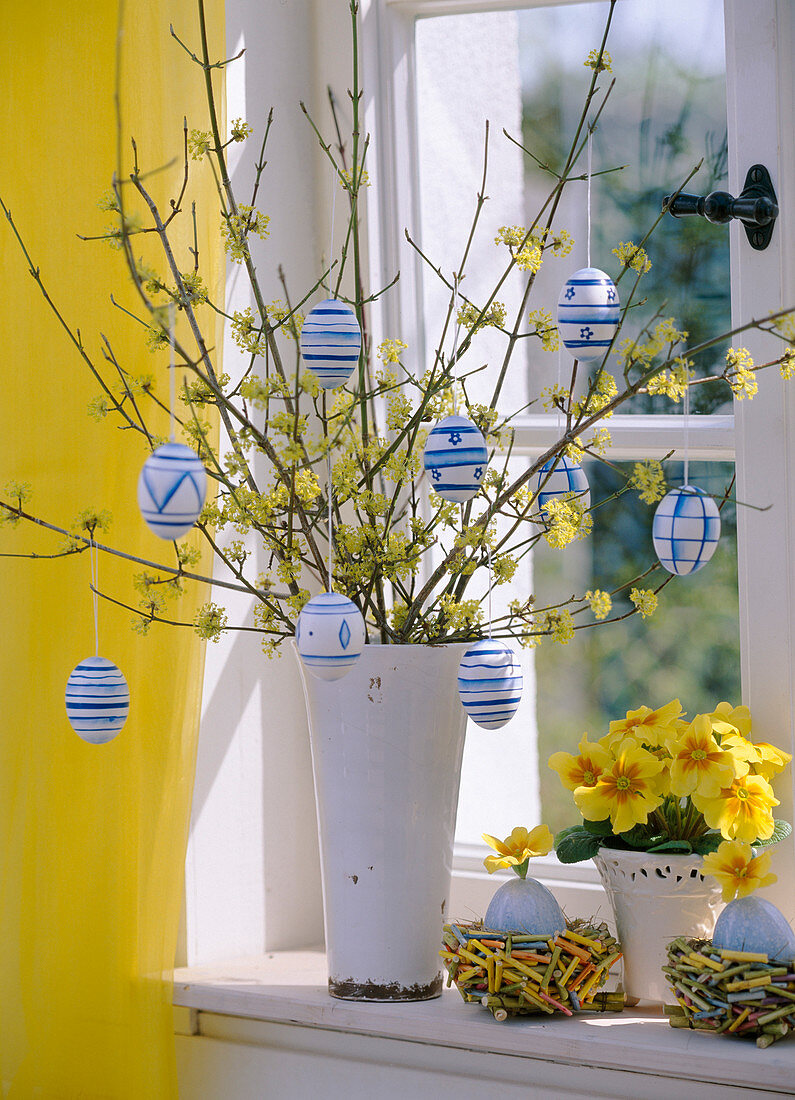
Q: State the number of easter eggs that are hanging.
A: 9